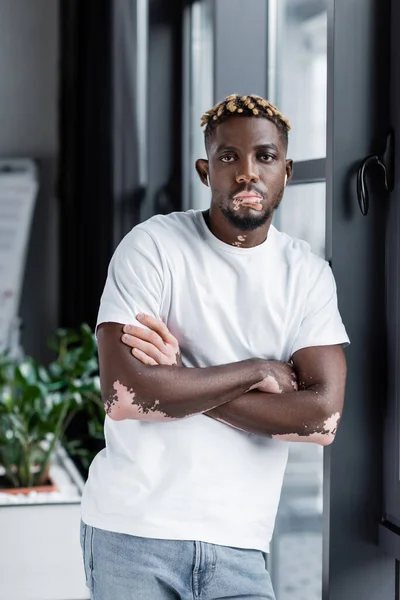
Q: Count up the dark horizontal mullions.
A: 1